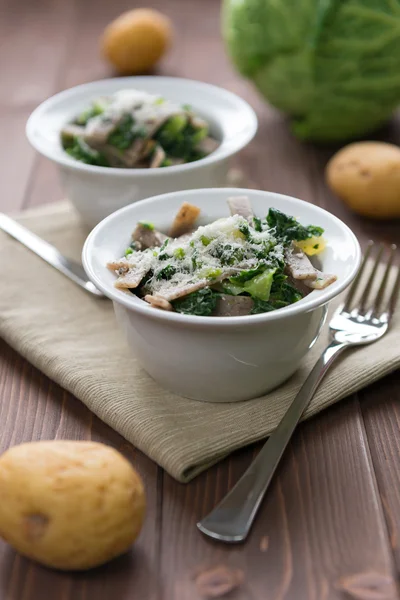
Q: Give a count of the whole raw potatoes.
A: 3